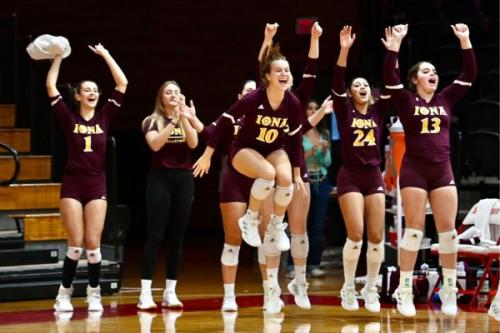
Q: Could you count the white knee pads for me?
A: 12